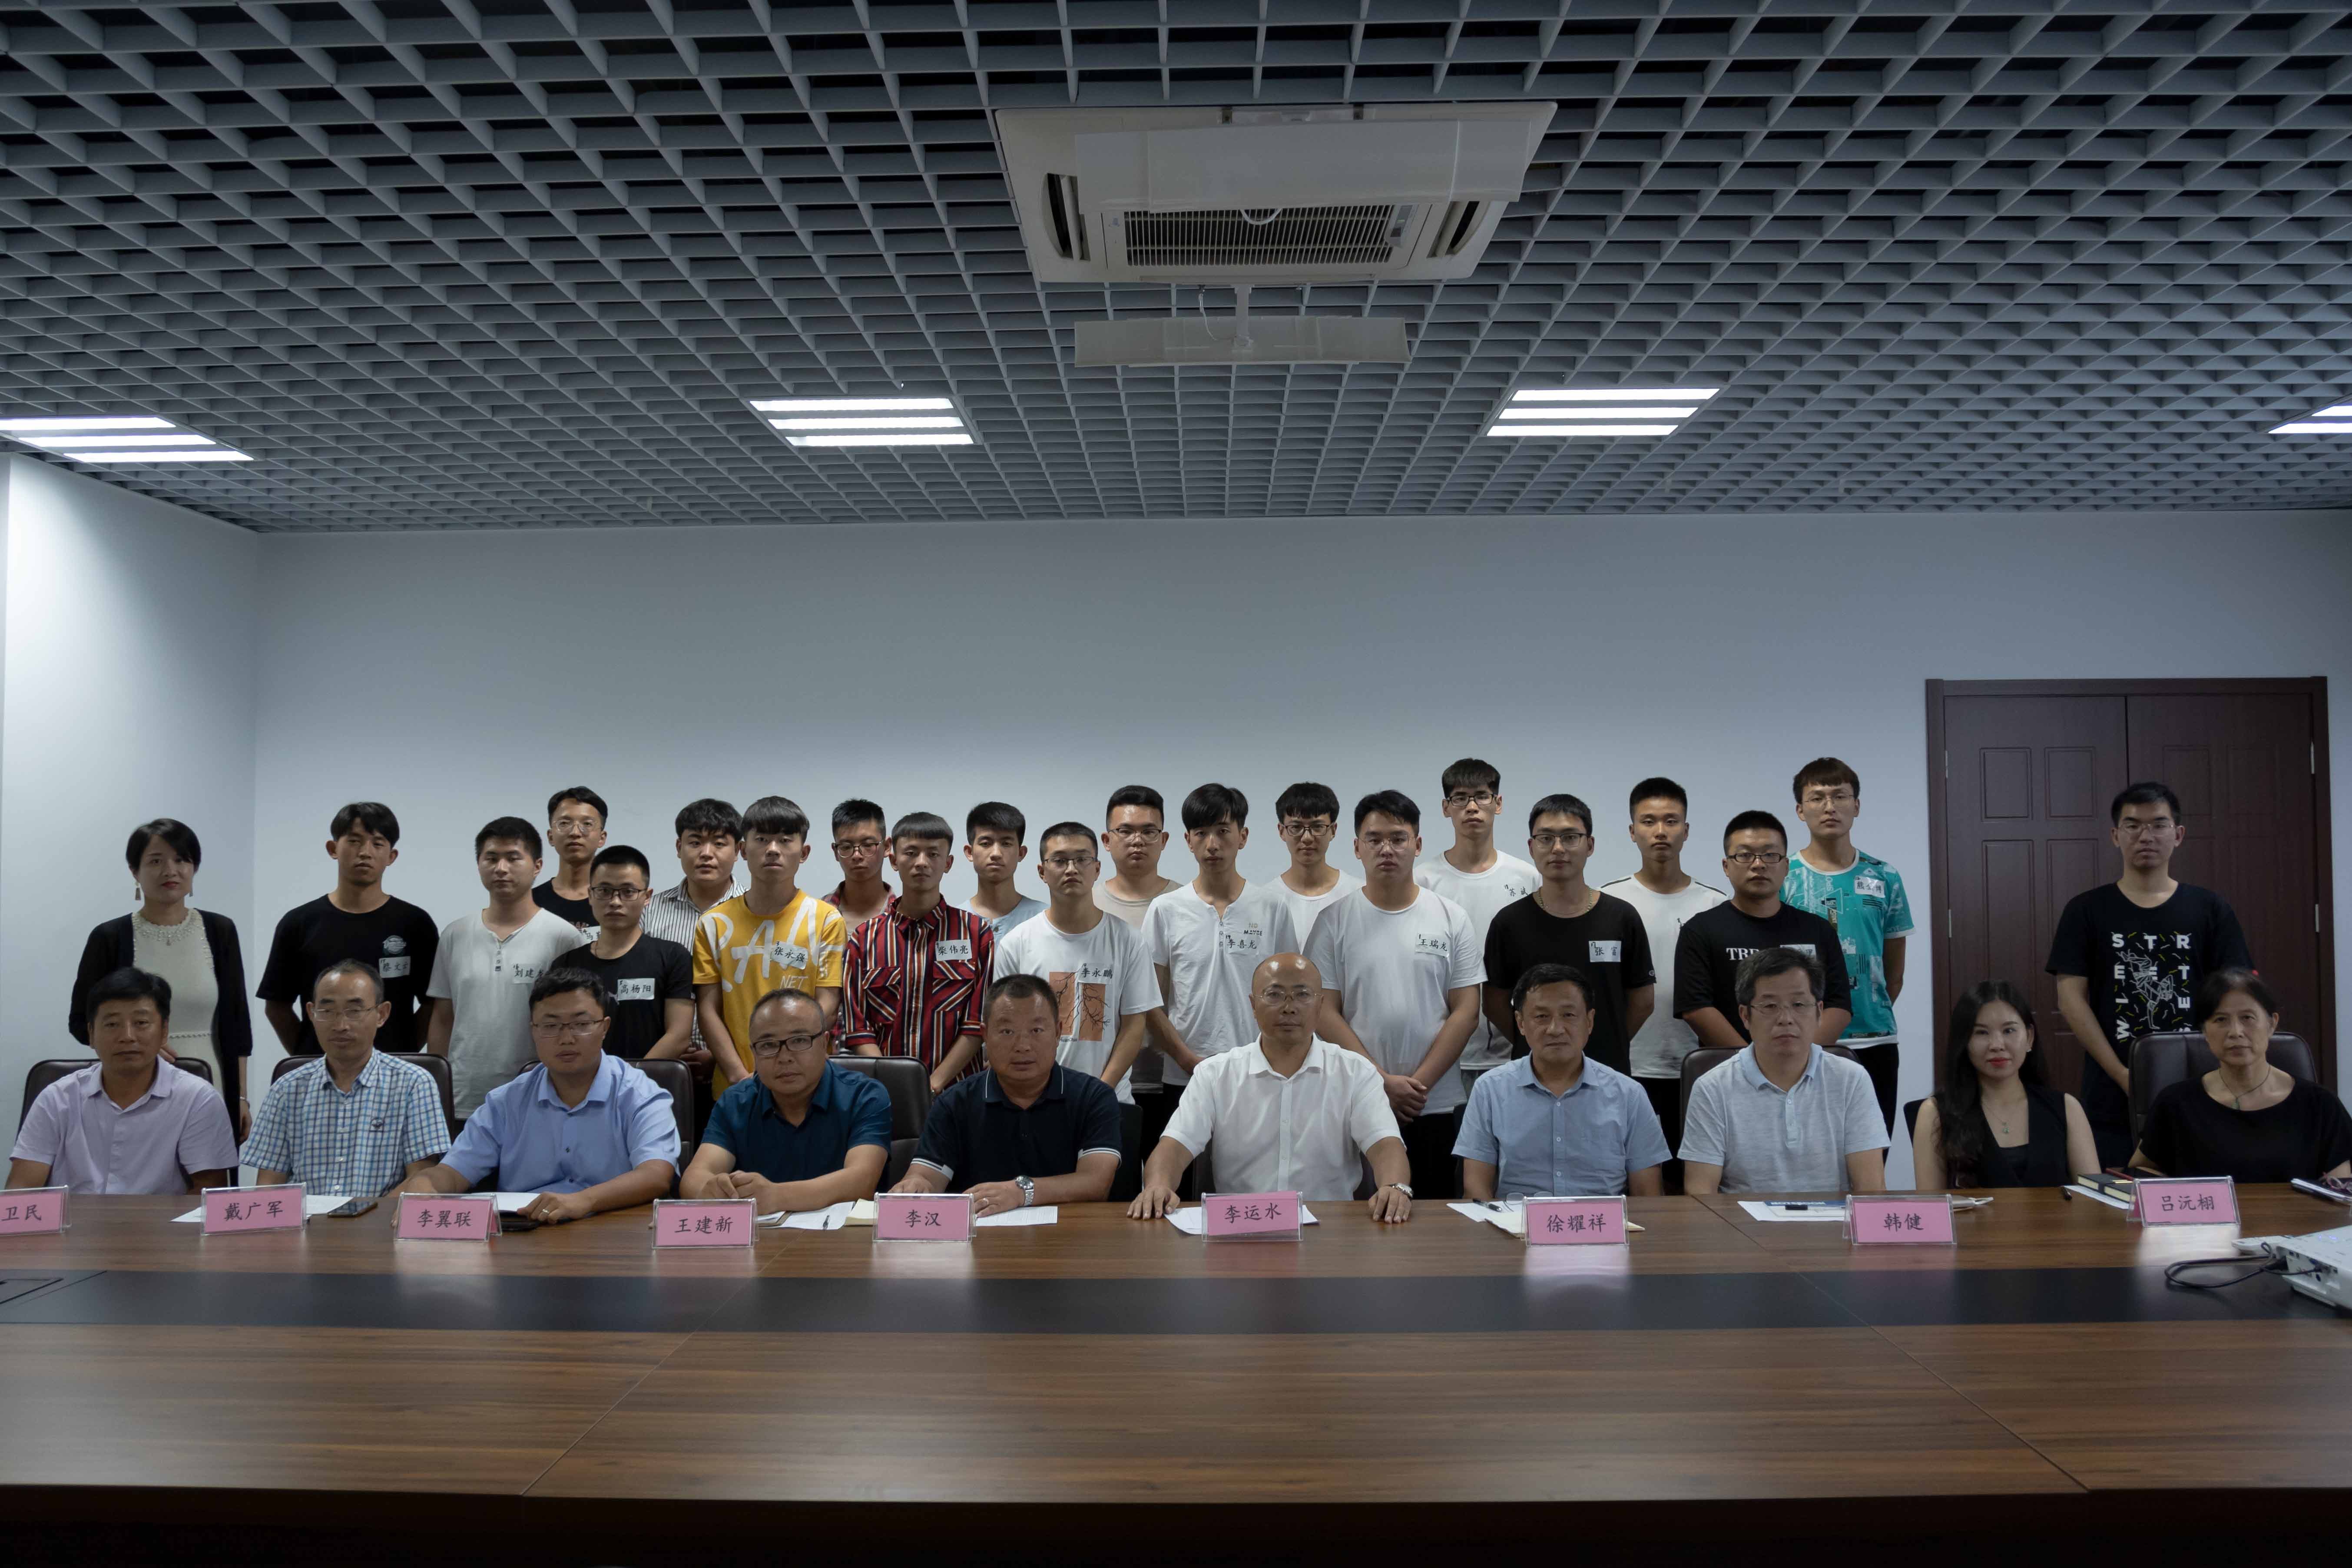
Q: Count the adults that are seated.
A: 10